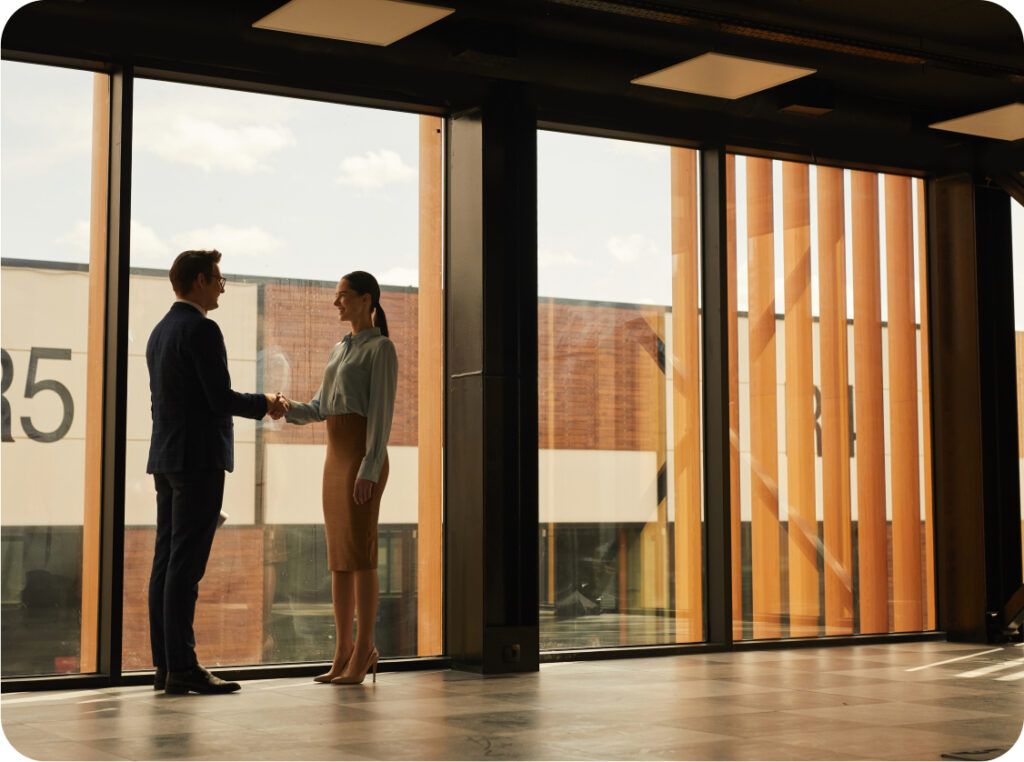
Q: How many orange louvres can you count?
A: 10